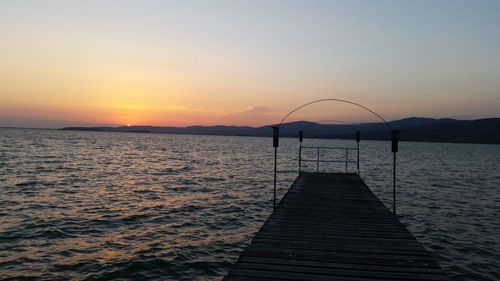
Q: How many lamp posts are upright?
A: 4